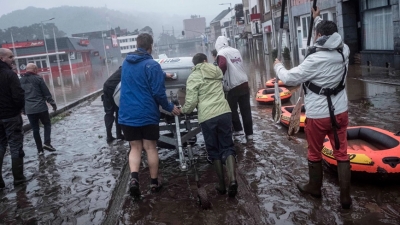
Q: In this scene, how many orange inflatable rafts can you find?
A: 4